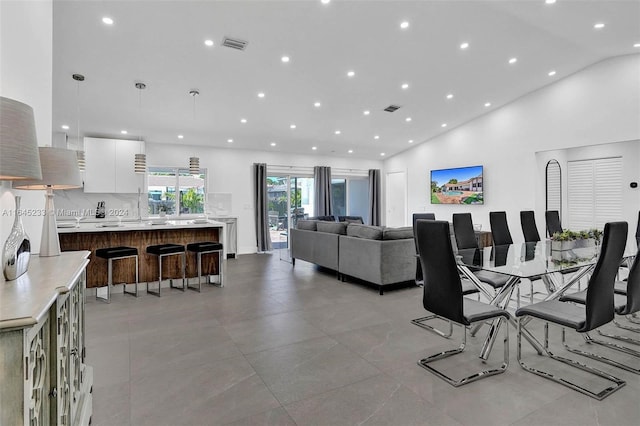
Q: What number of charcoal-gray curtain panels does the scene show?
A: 3